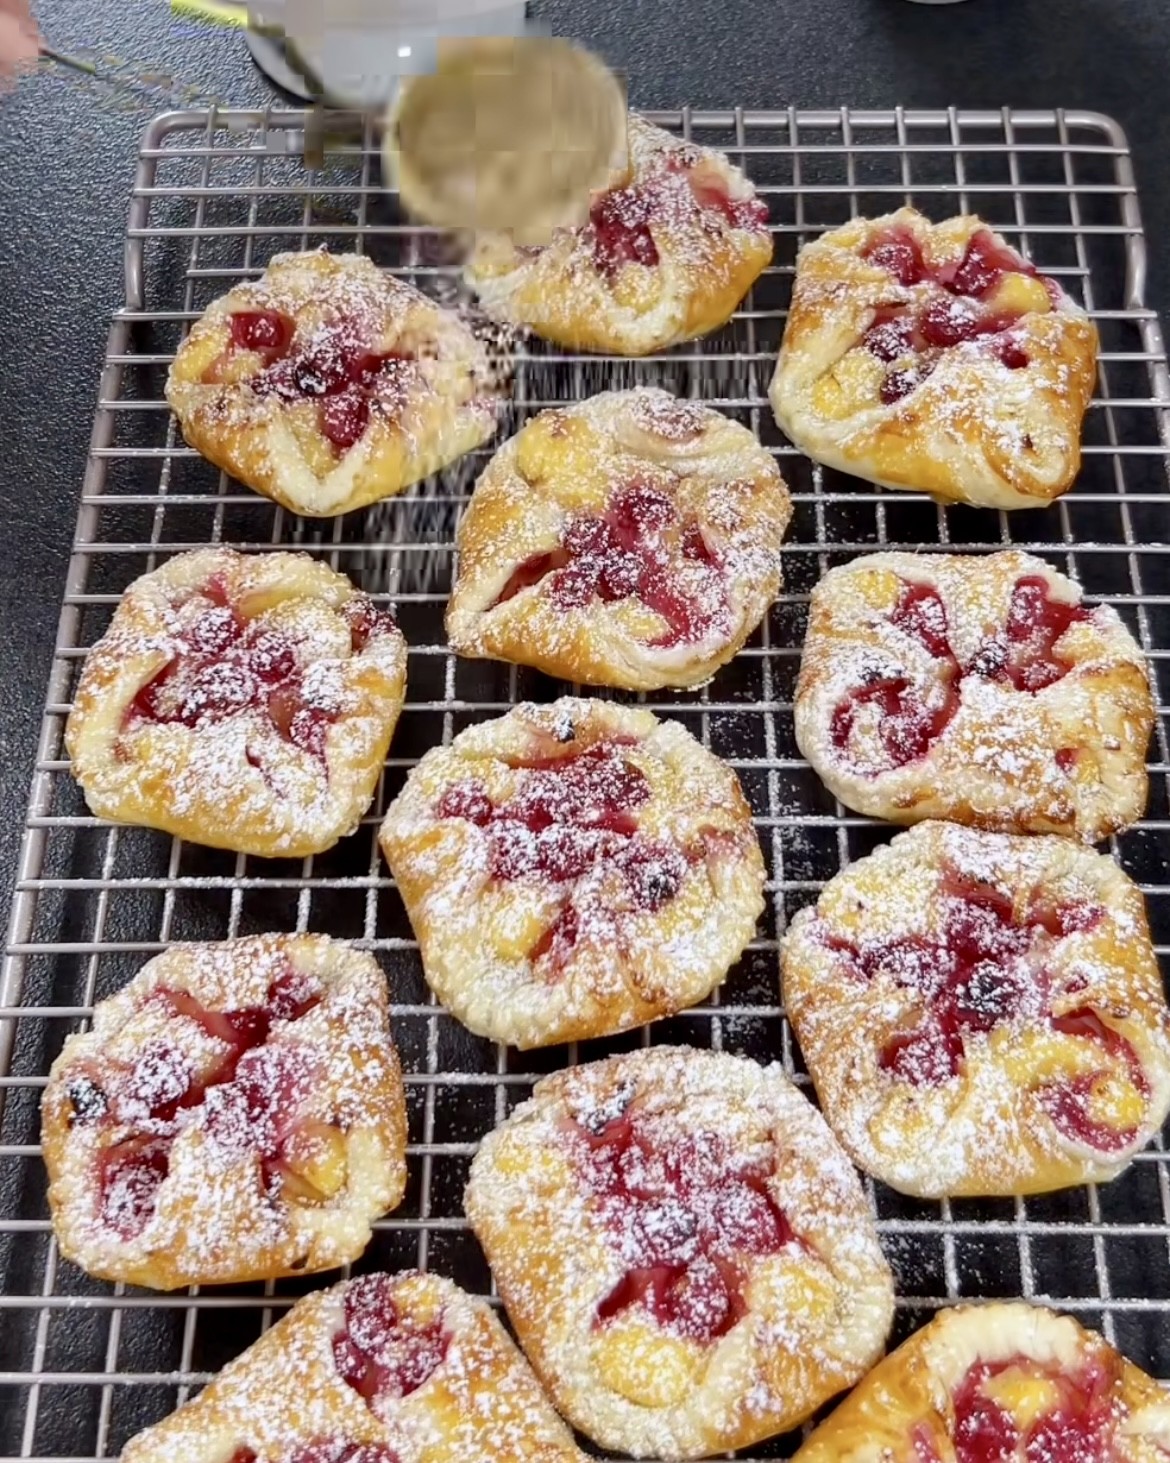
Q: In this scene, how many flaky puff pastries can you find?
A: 12